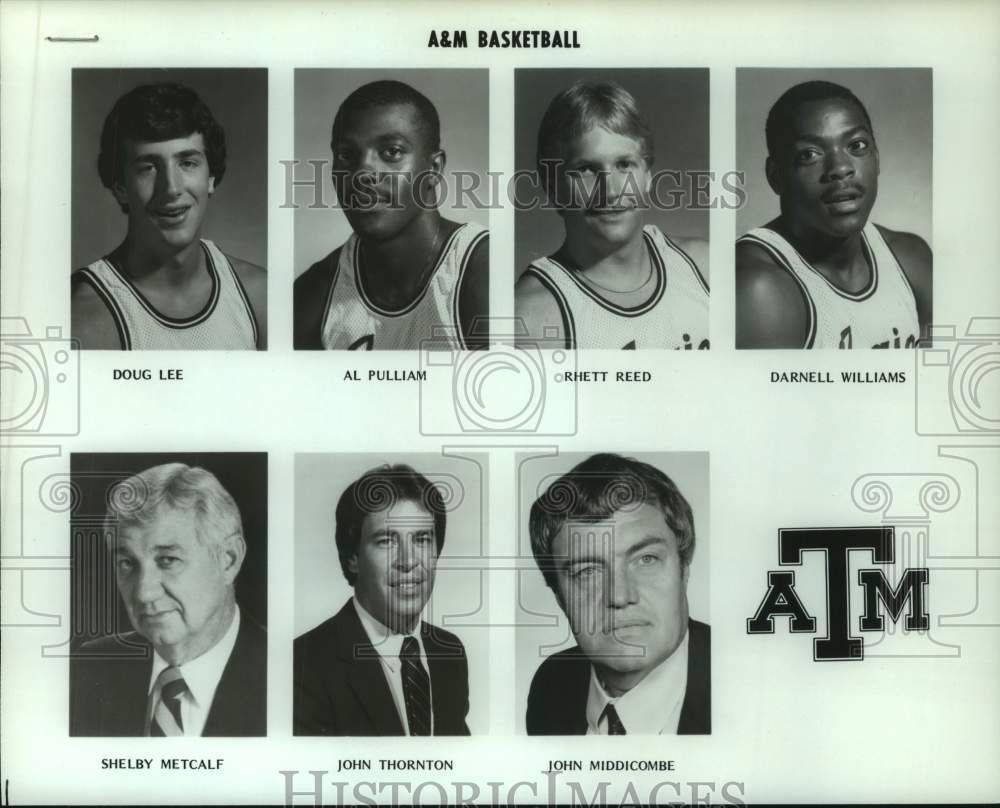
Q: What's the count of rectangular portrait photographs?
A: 7